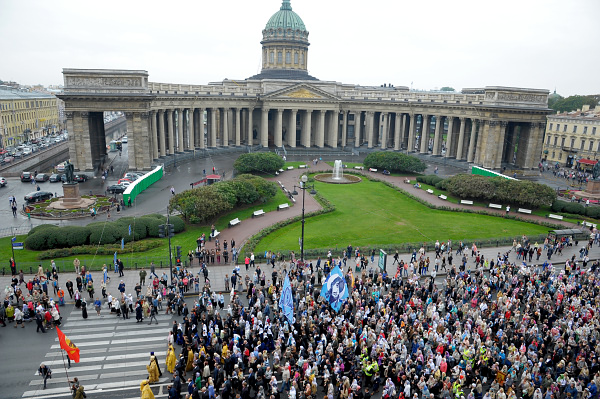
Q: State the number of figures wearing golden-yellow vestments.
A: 7